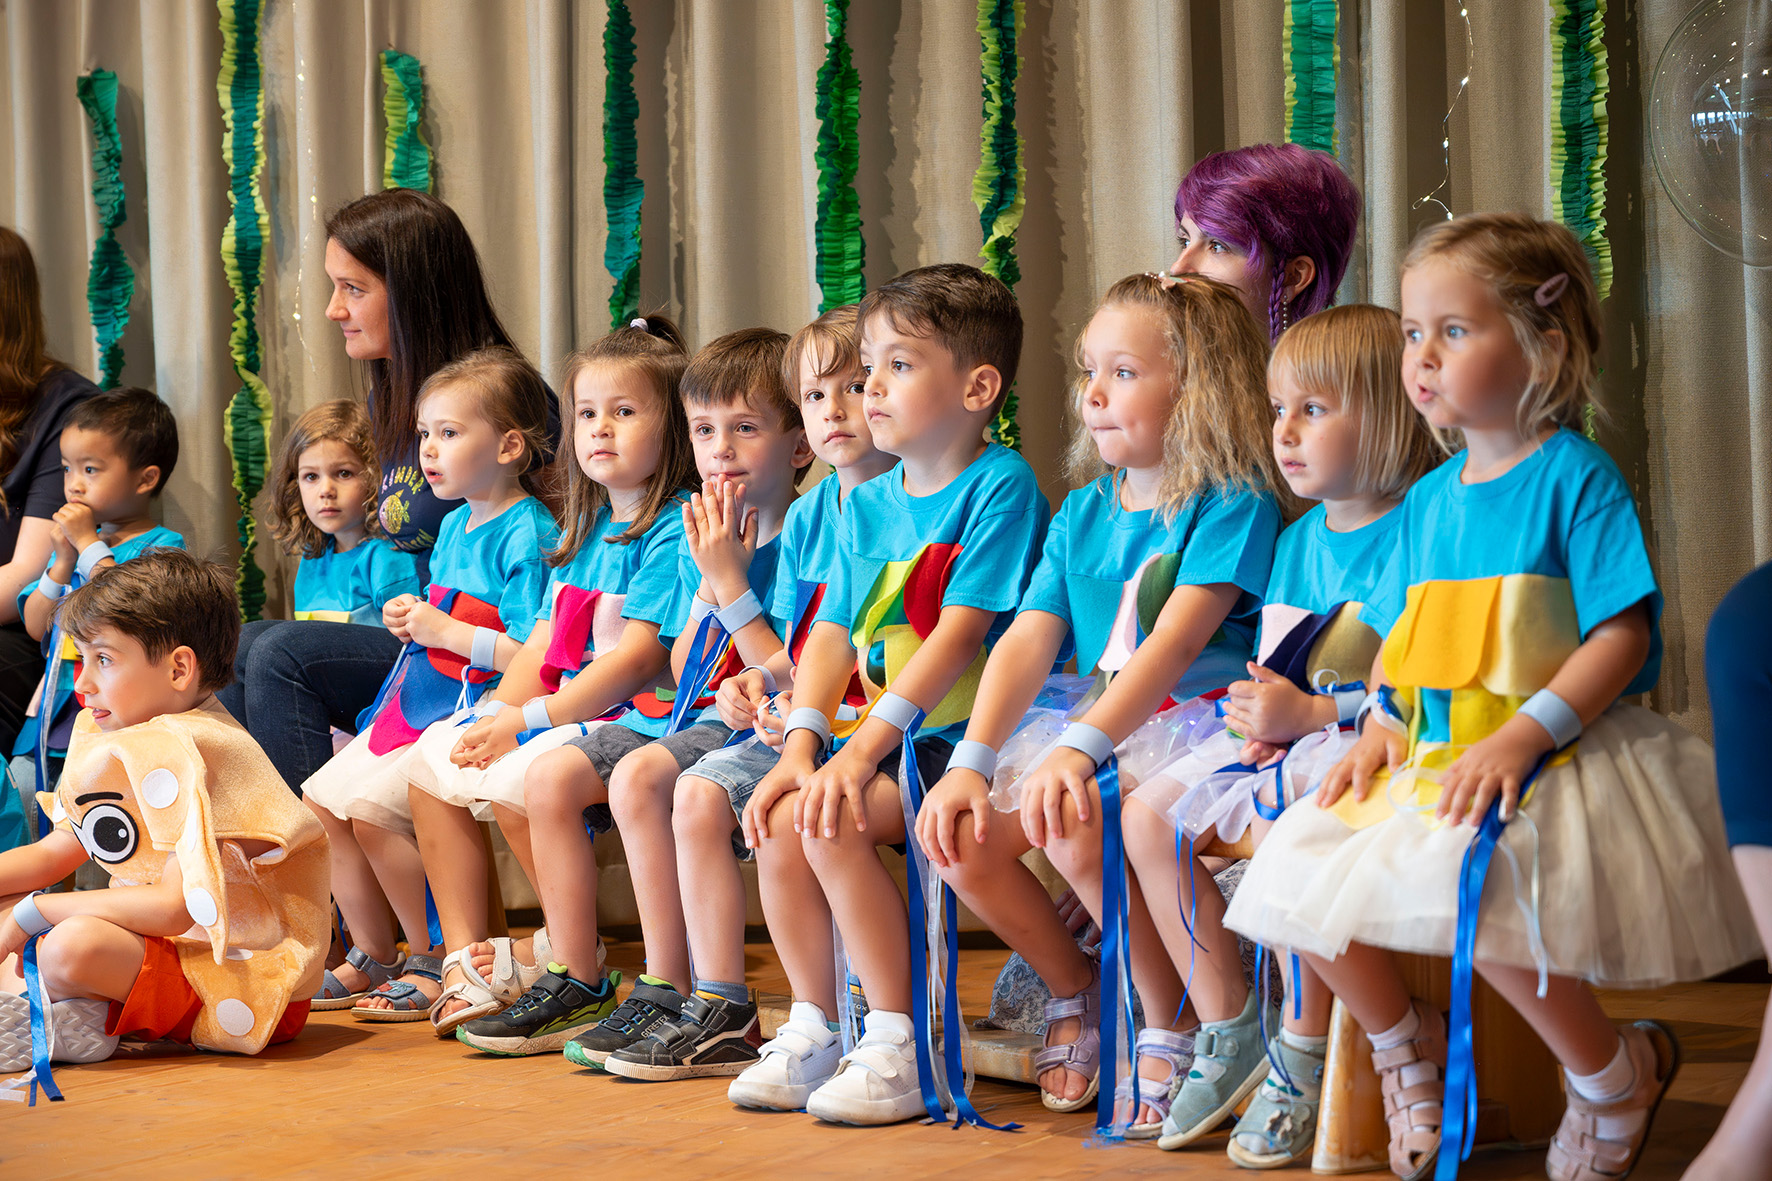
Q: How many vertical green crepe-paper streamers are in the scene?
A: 8